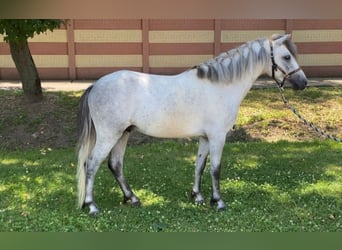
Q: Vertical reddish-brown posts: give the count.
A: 4